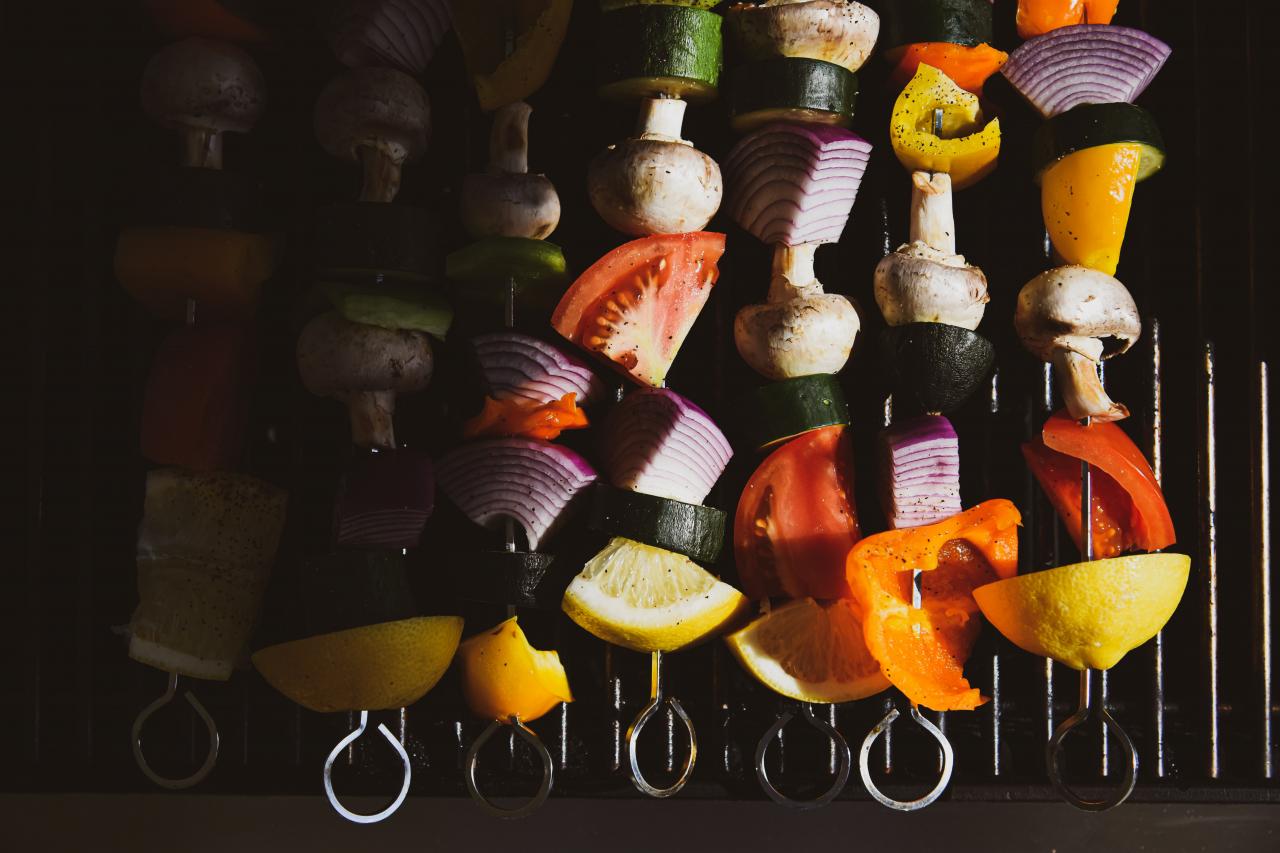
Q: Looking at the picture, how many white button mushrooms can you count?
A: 9